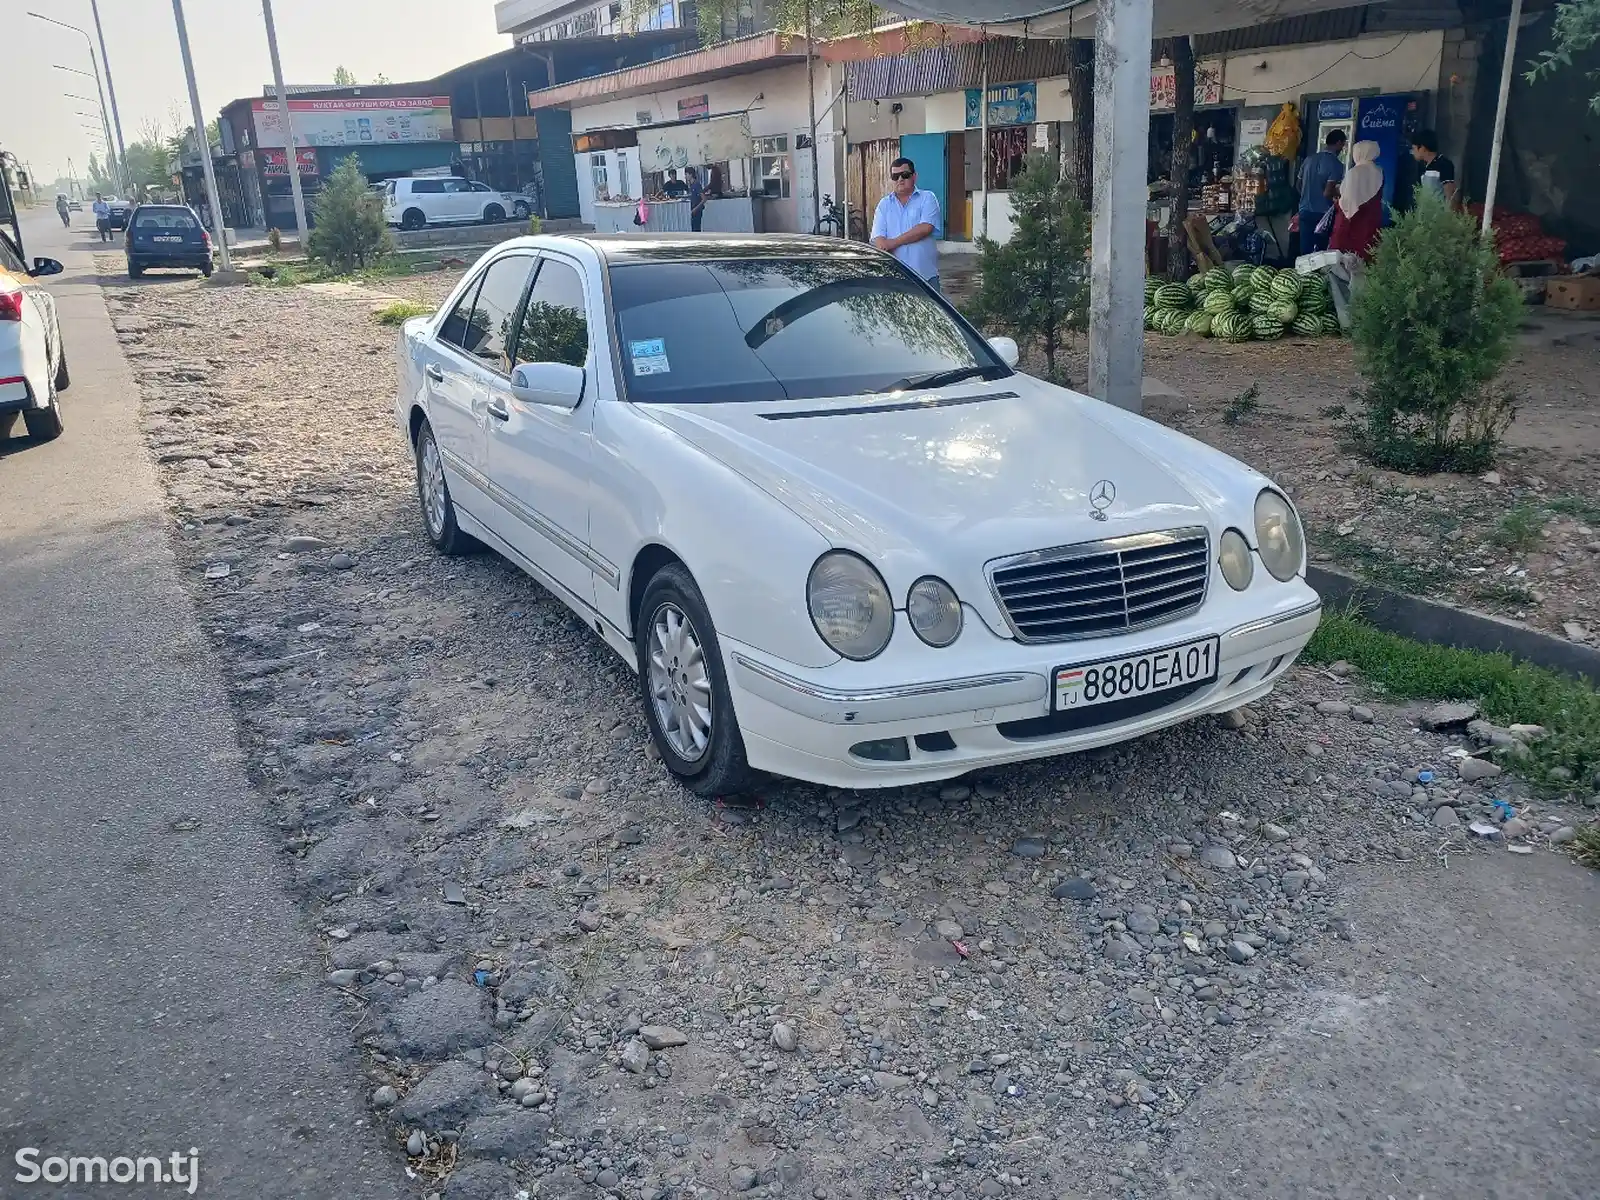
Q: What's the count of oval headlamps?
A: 4